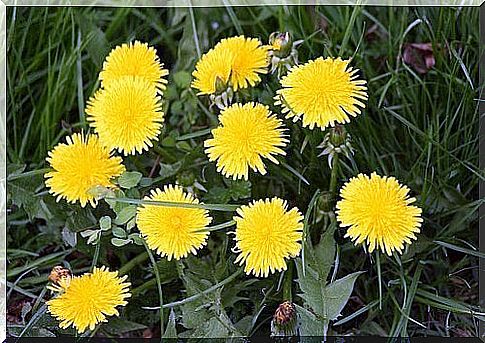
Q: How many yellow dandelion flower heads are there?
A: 11